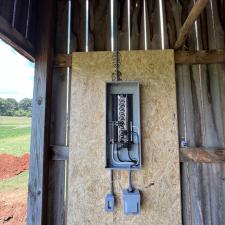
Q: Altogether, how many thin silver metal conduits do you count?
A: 2